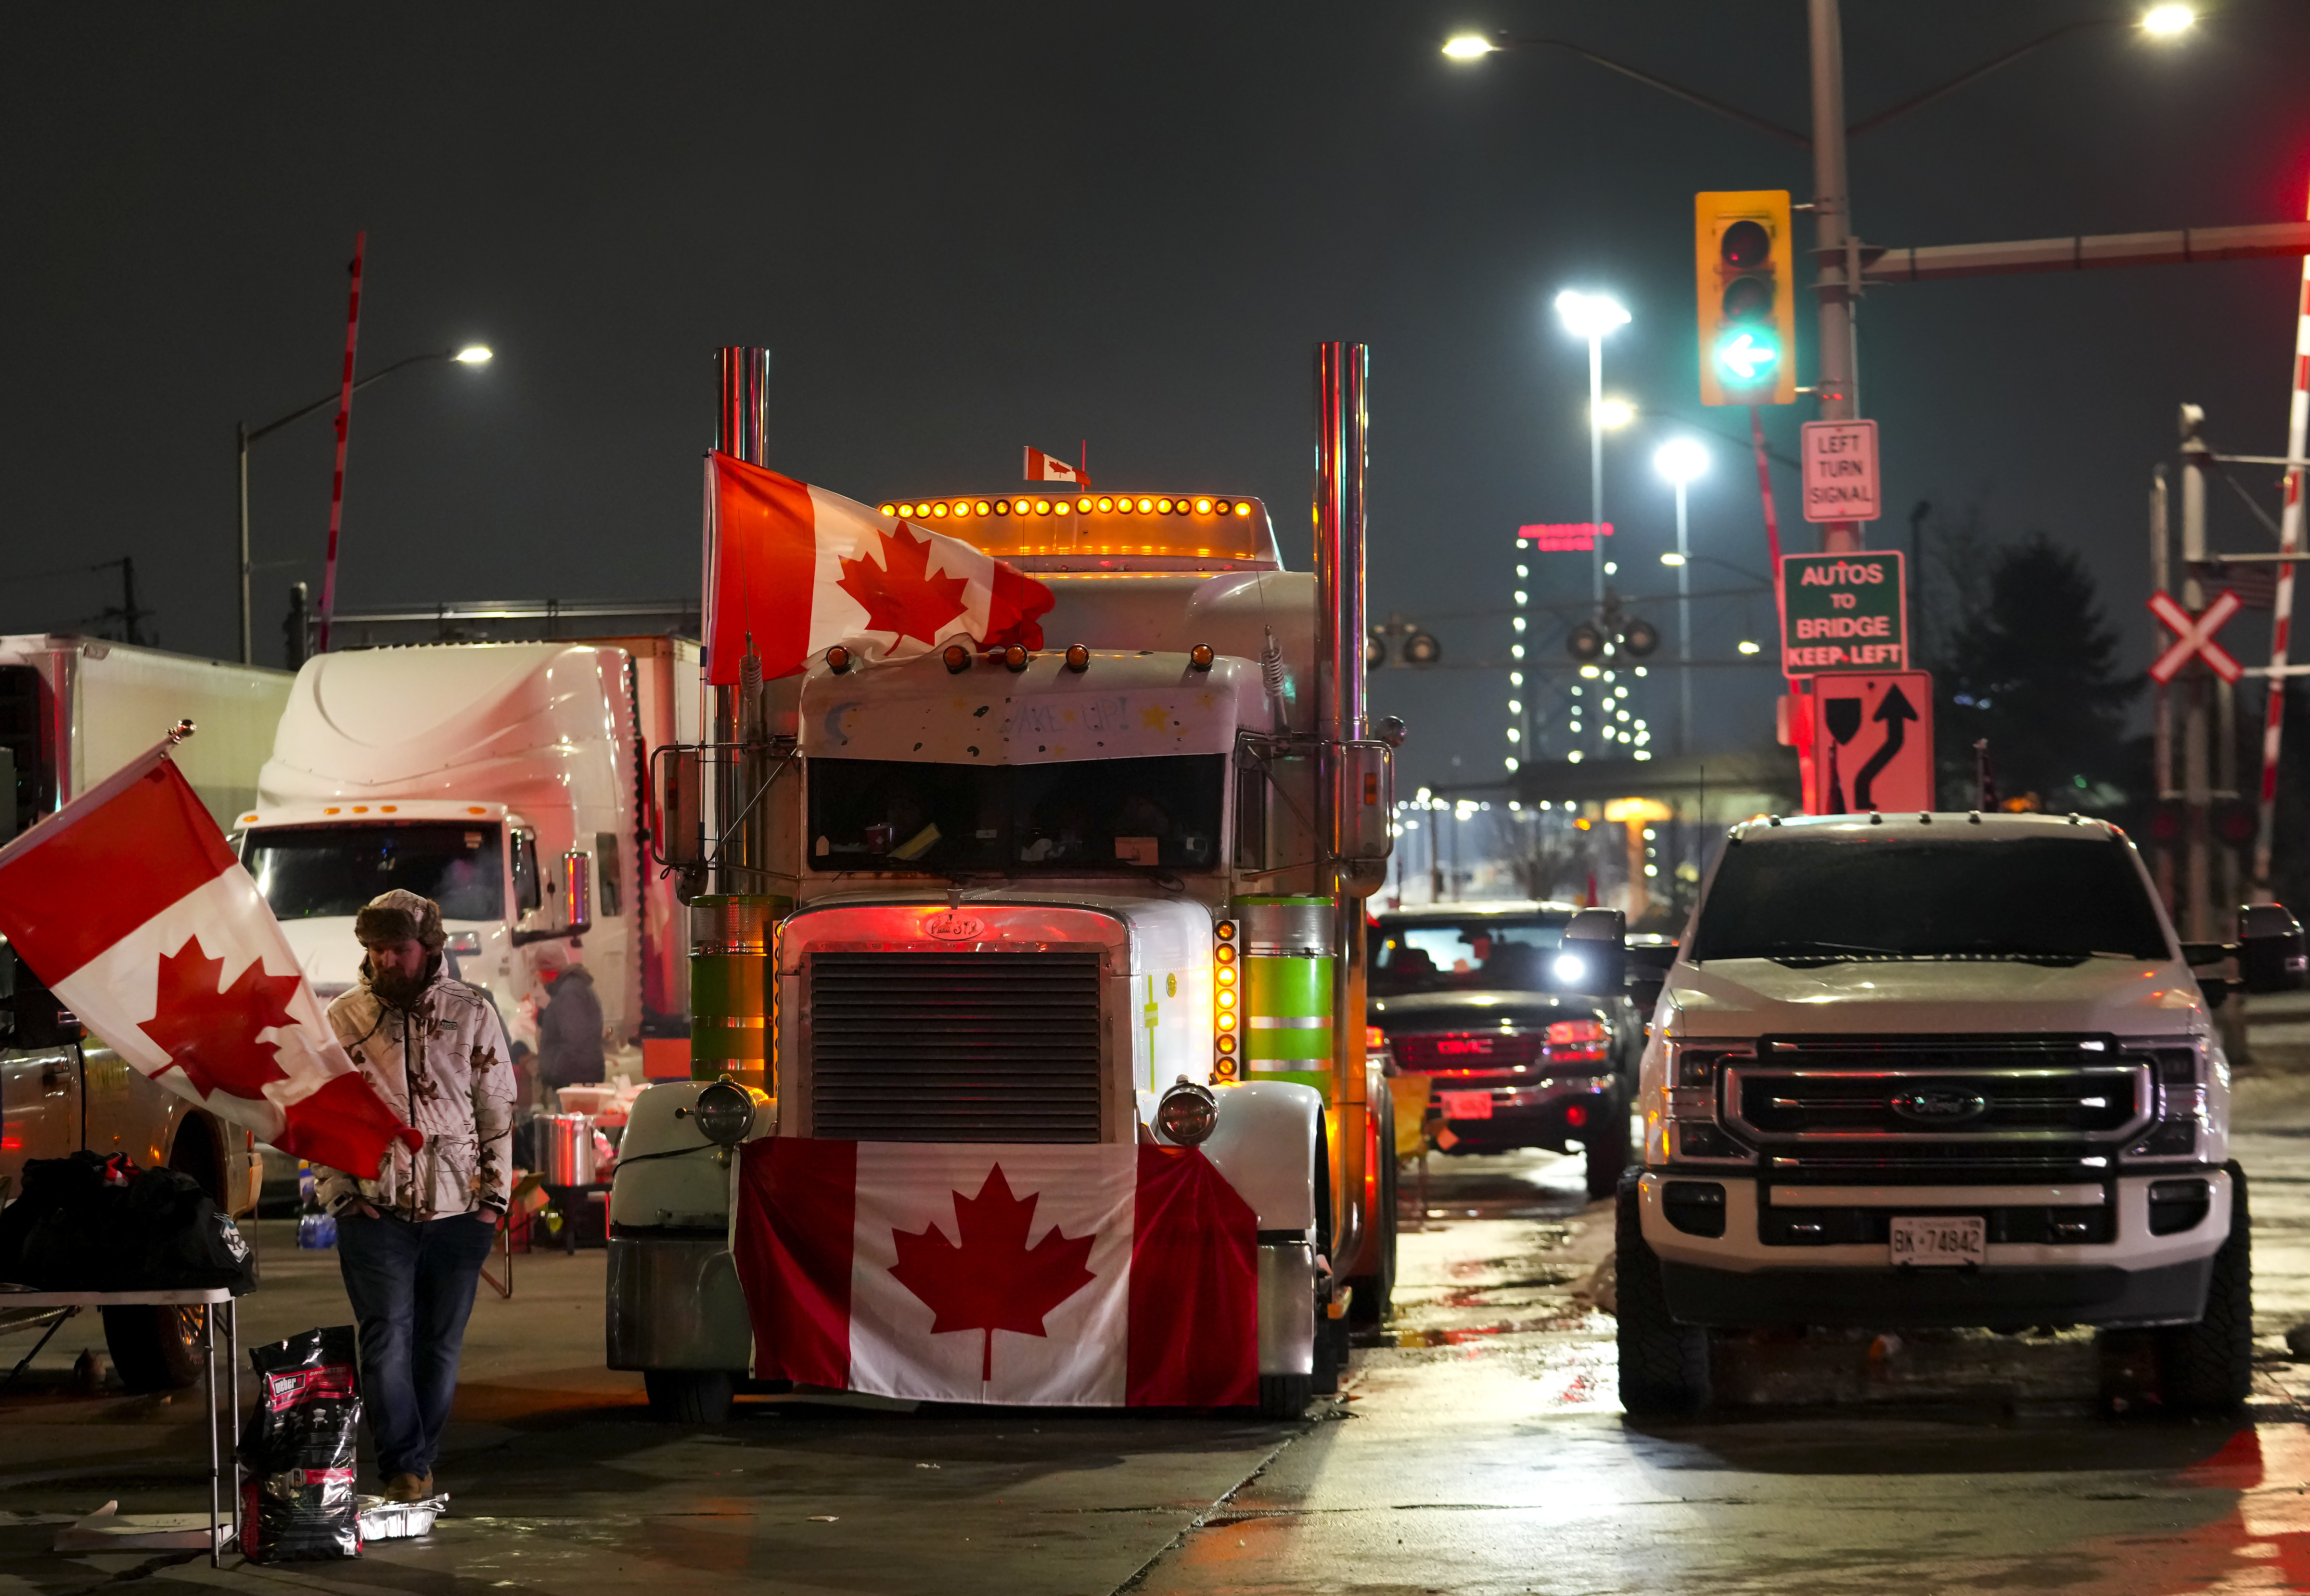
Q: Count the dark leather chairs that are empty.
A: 0